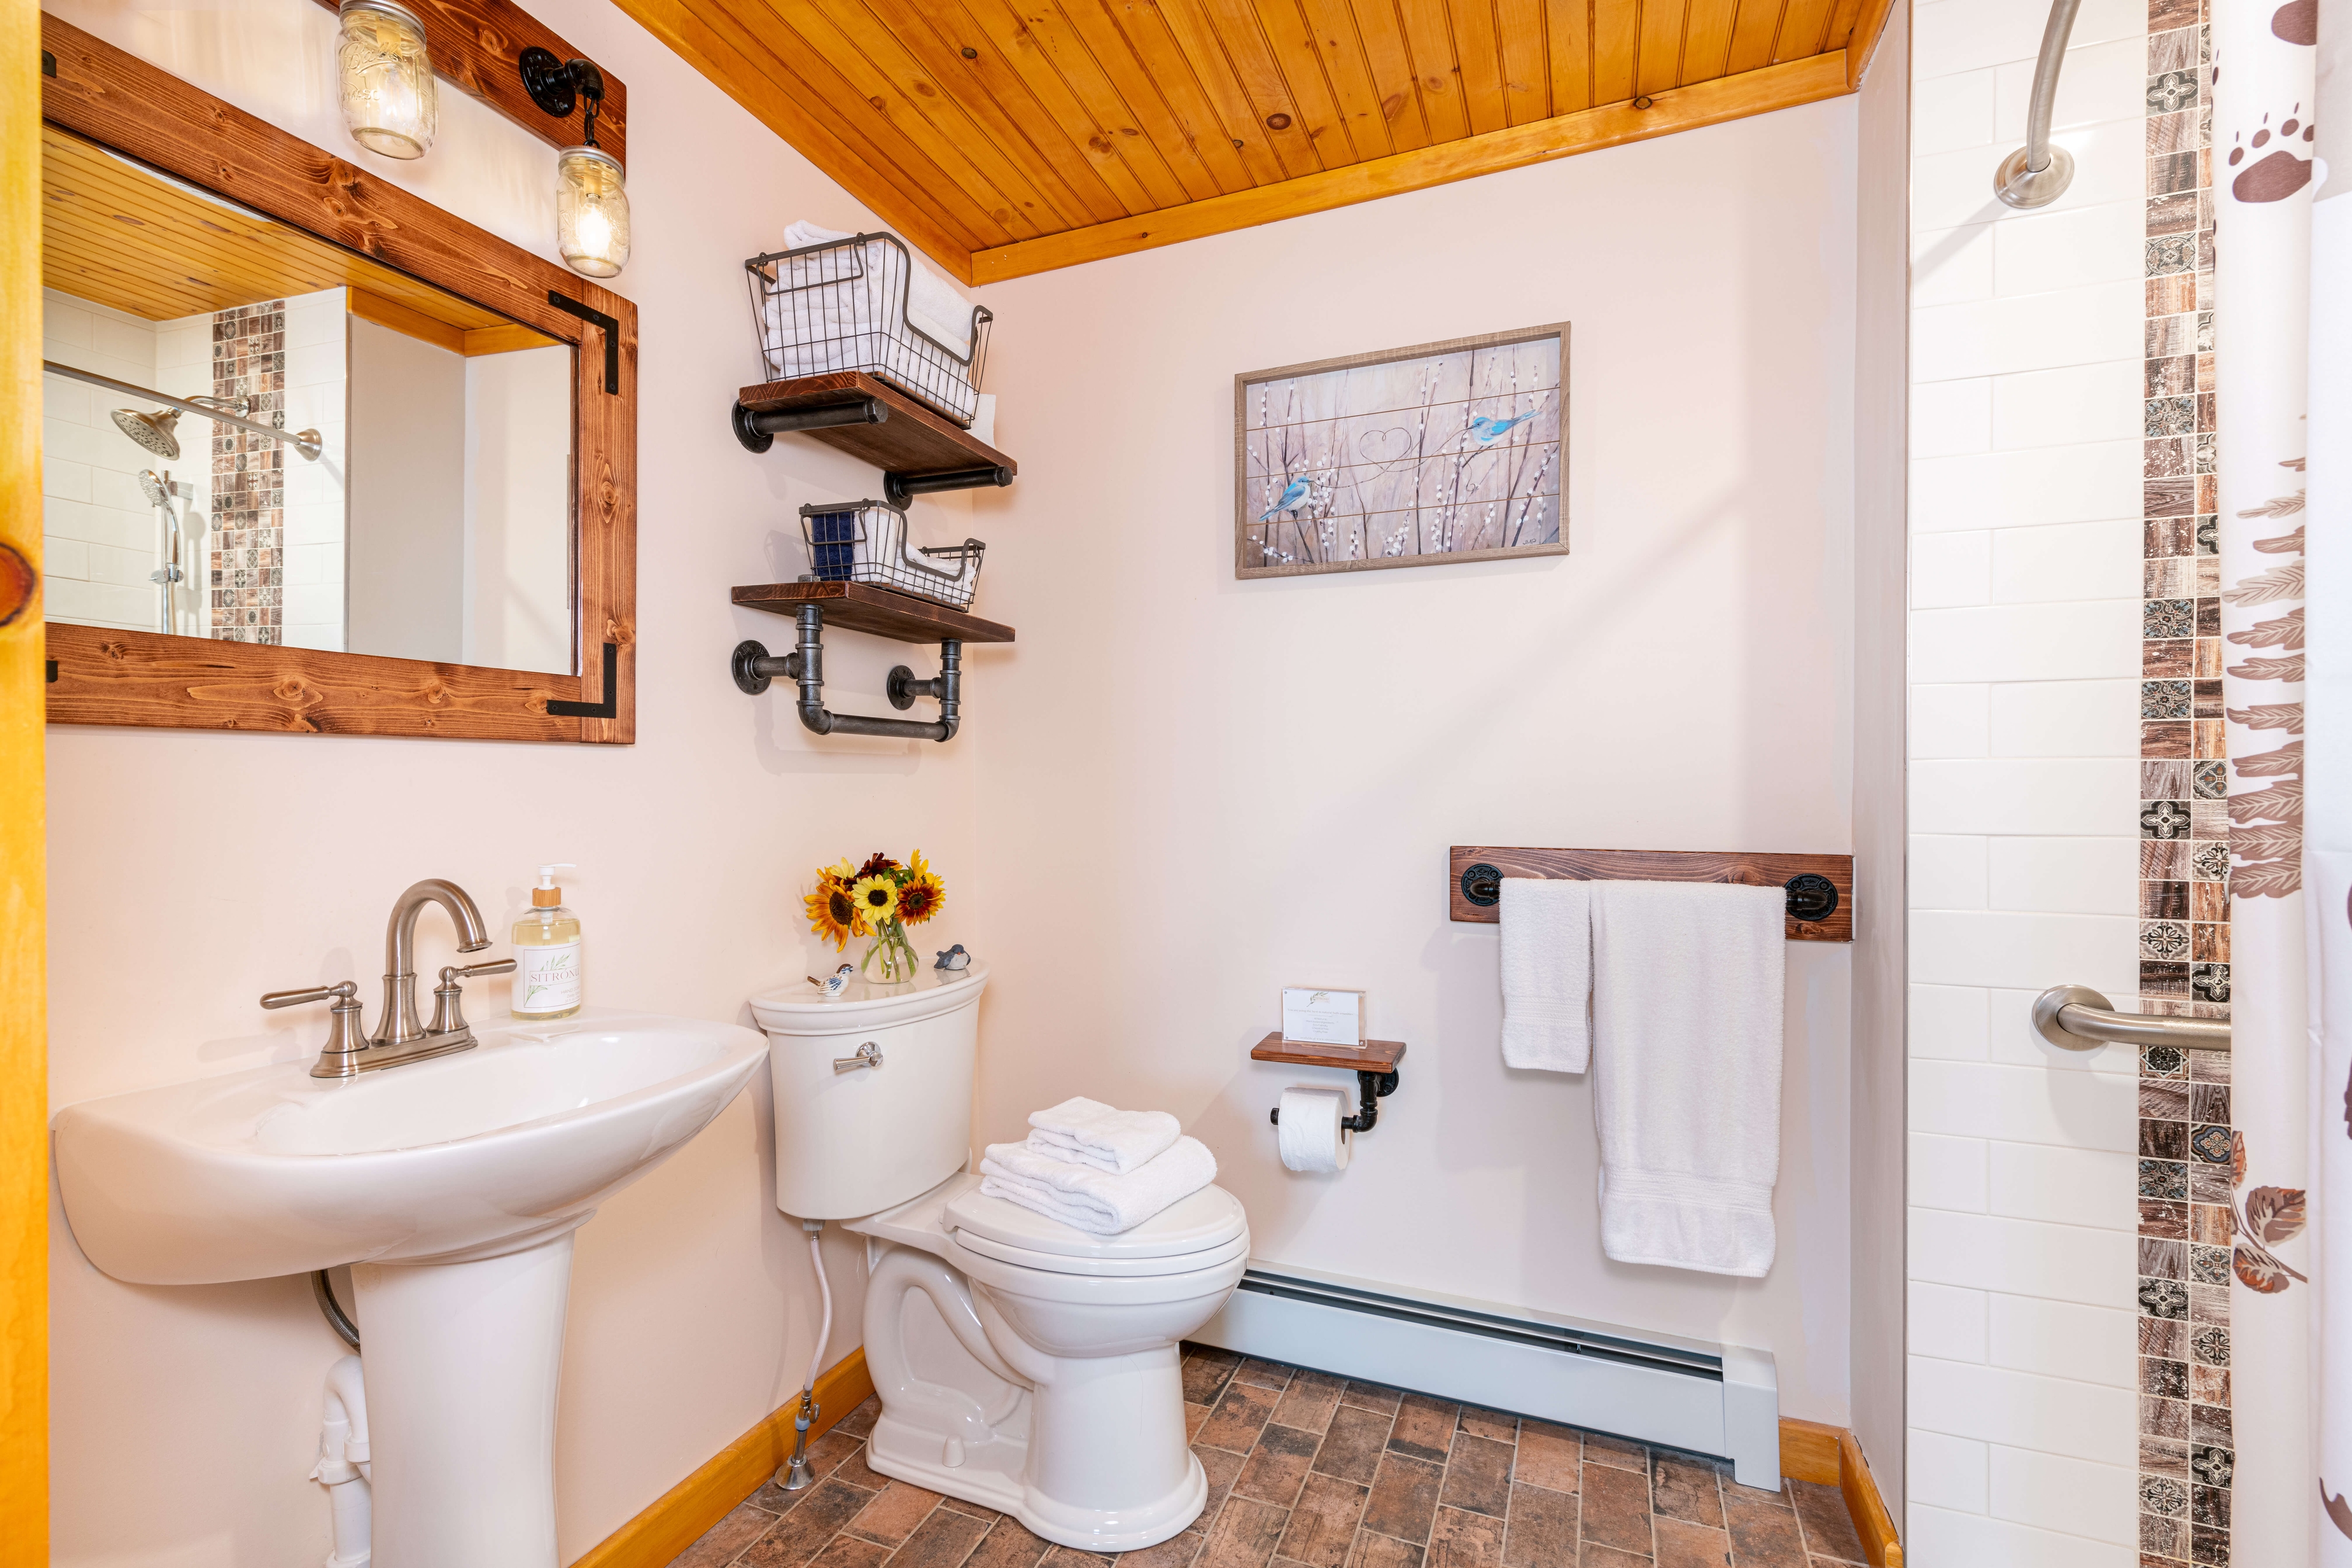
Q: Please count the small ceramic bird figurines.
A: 2